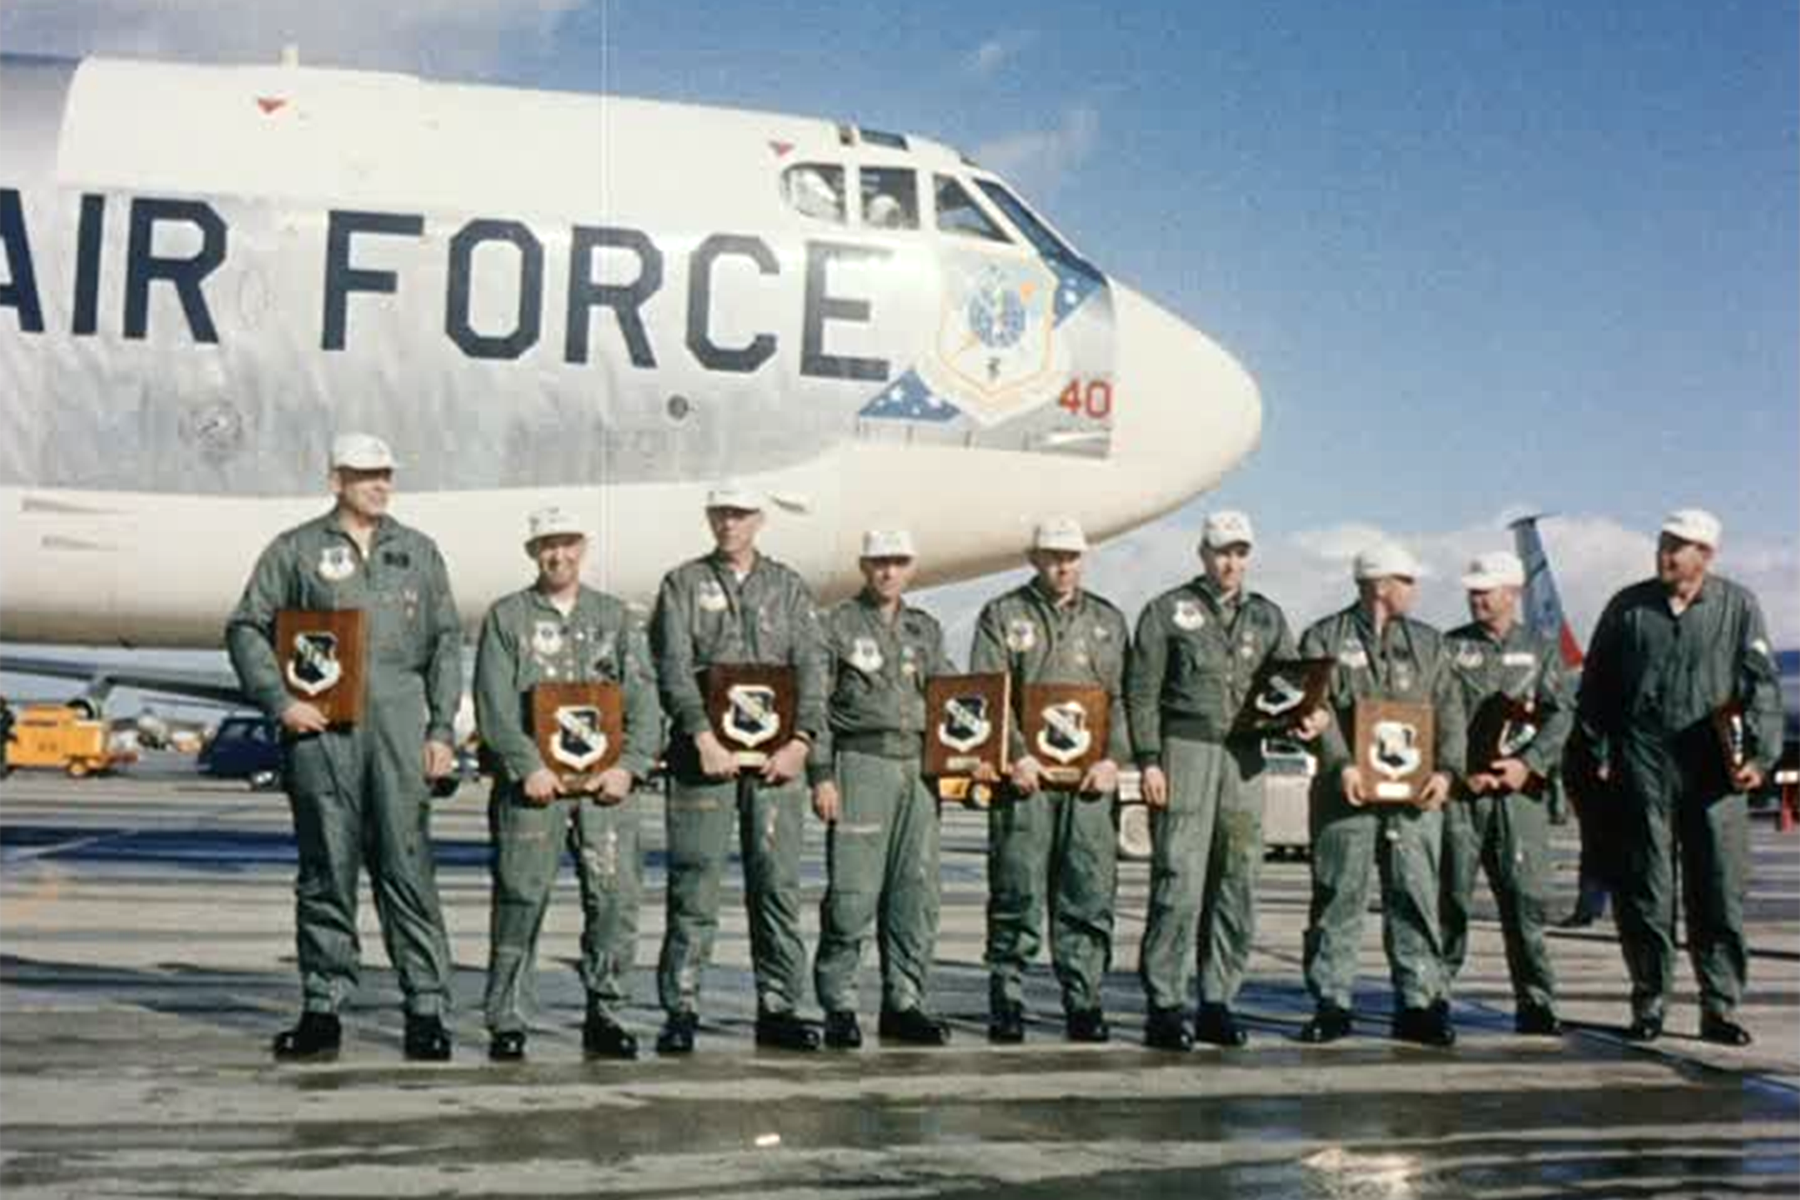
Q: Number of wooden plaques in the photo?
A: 9